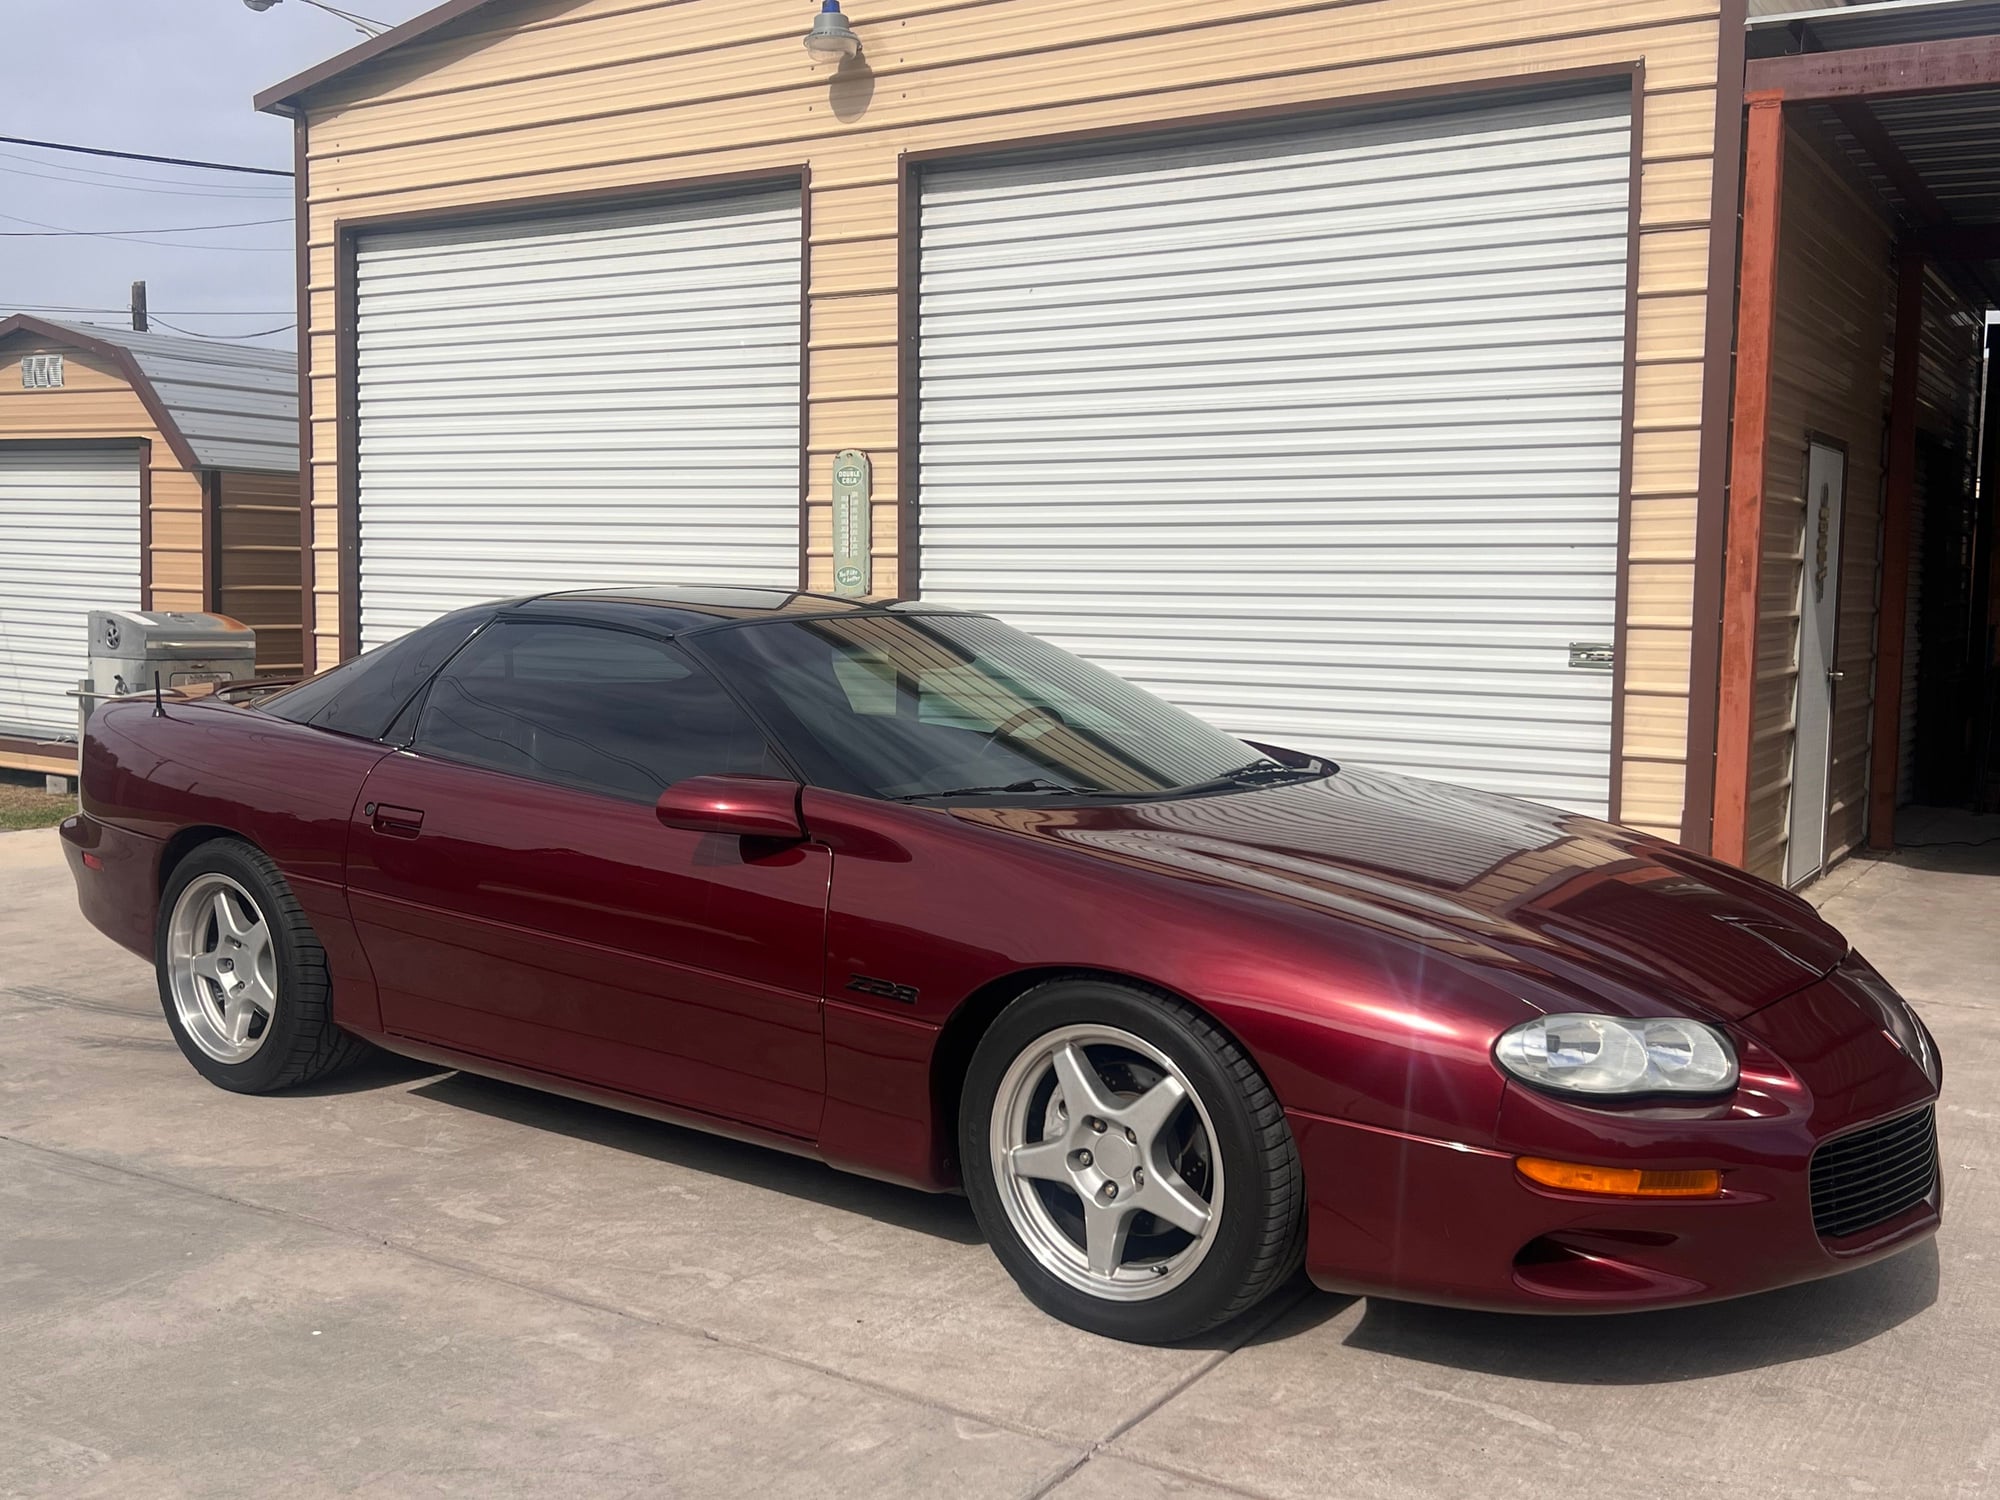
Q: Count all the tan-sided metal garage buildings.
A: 2